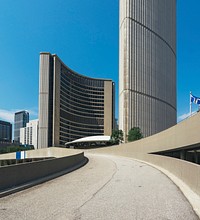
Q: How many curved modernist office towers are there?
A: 2